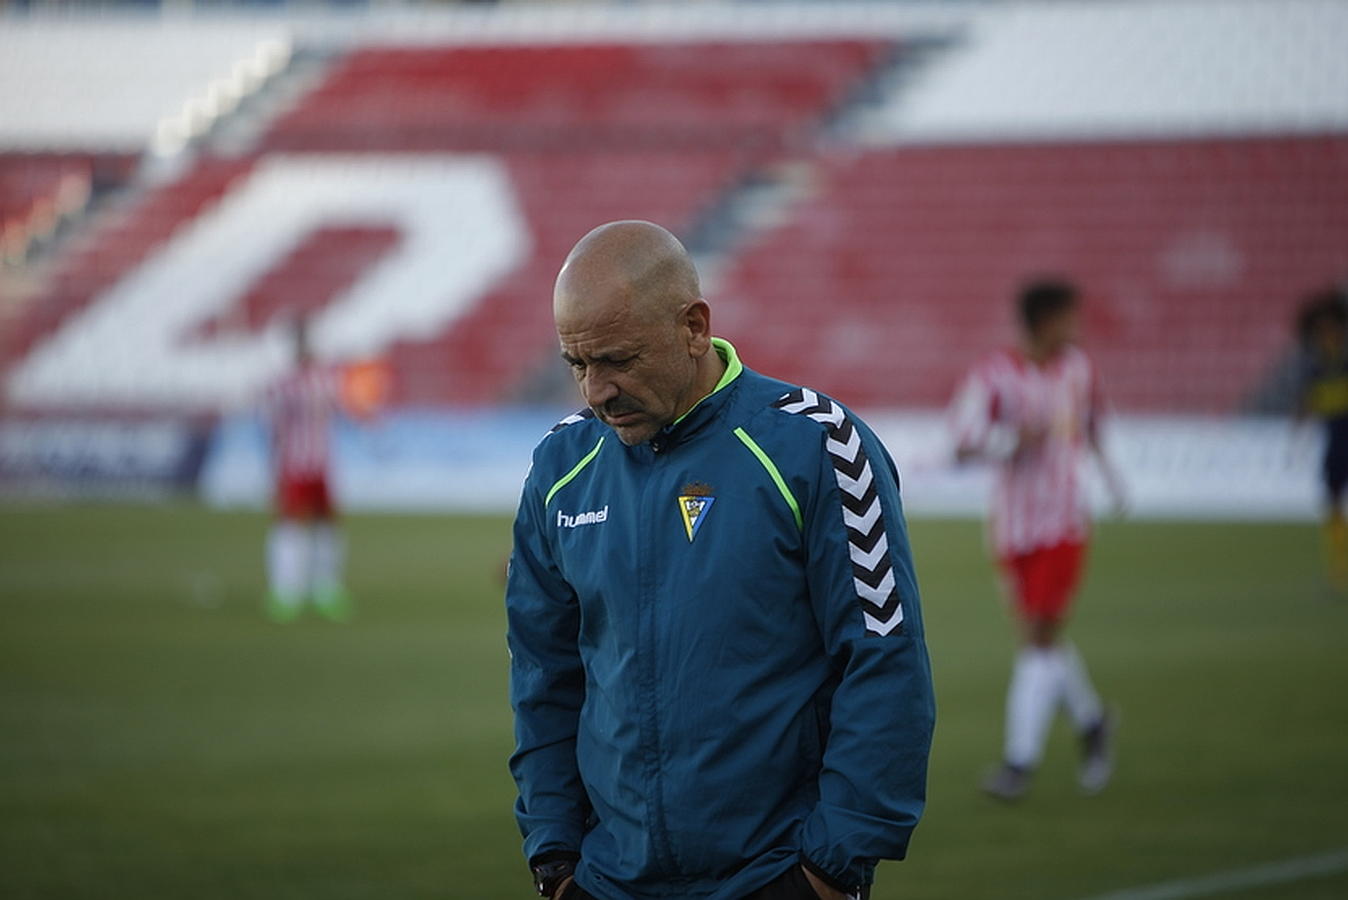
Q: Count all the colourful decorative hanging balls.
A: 0